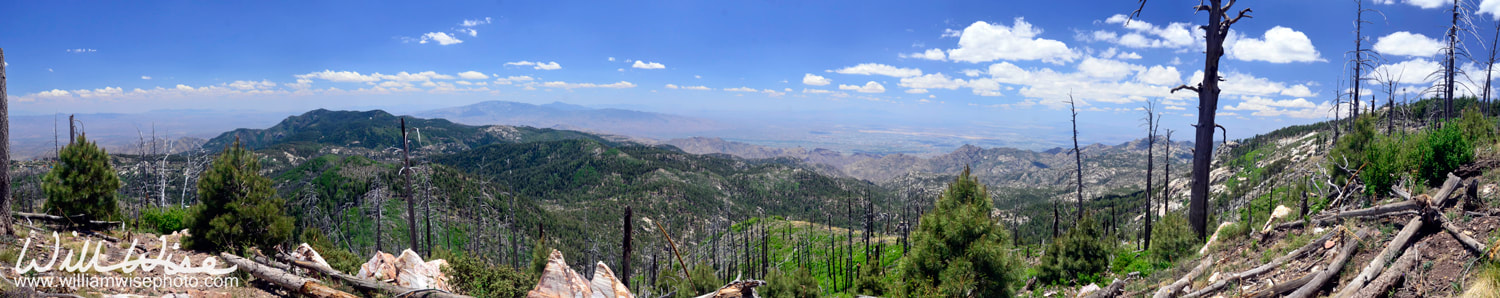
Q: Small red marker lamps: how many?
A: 0